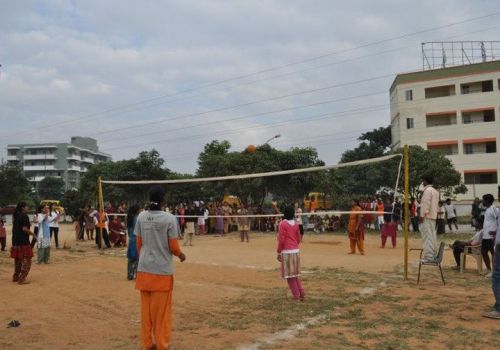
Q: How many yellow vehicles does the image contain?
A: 3